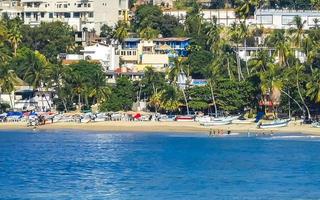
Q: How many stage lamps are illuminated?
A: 0